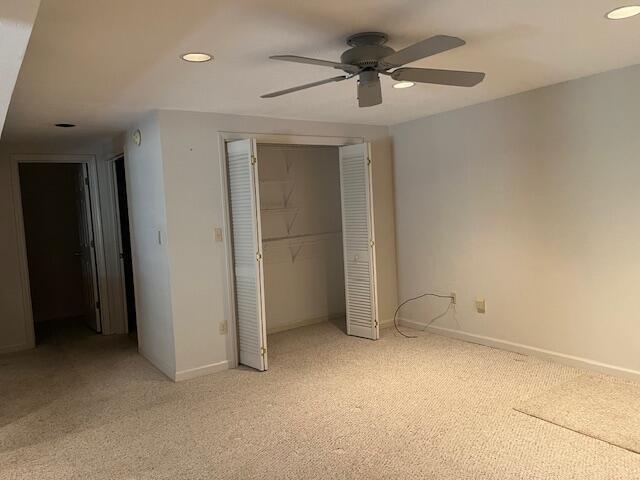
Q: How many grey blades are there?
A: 5